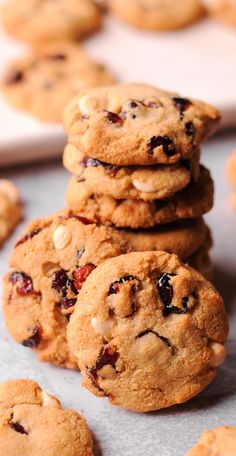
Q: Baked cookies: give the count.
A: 15